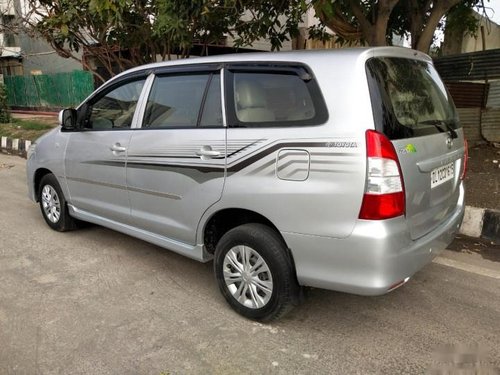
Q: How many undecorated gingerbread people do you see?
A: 0